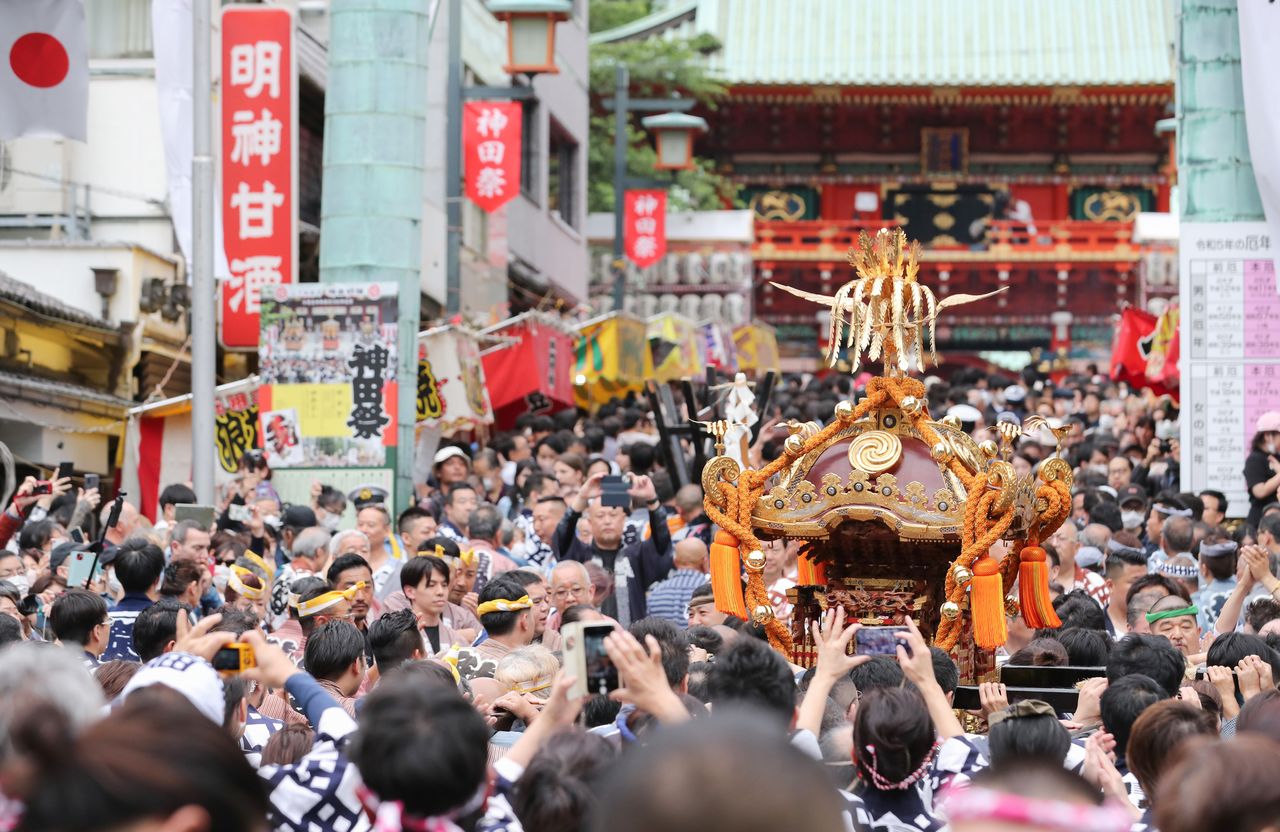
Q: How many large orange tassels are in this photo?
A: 4